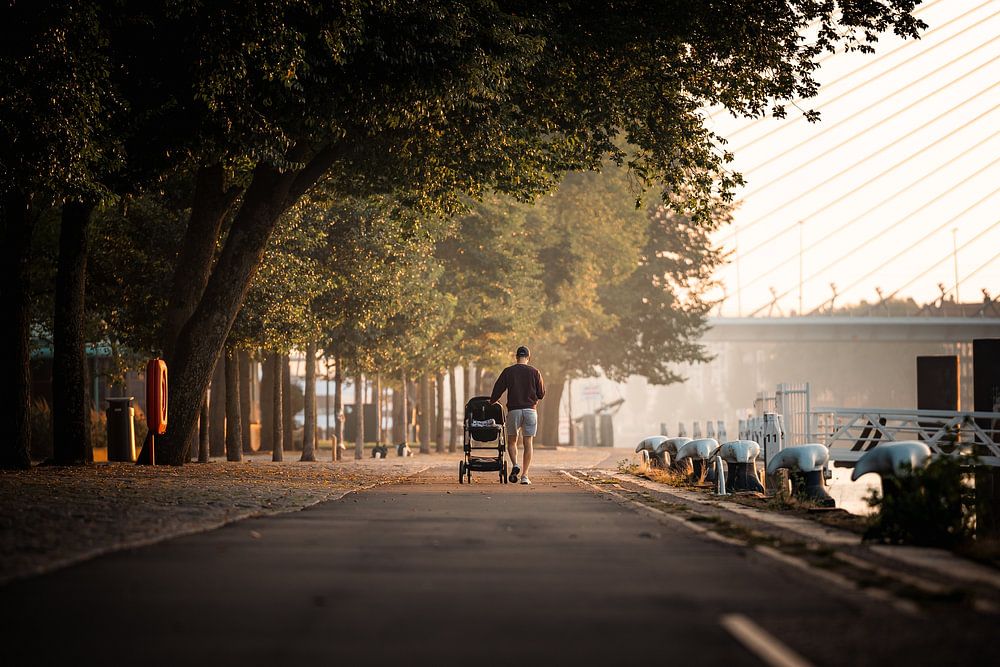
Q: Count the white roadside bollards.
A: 6